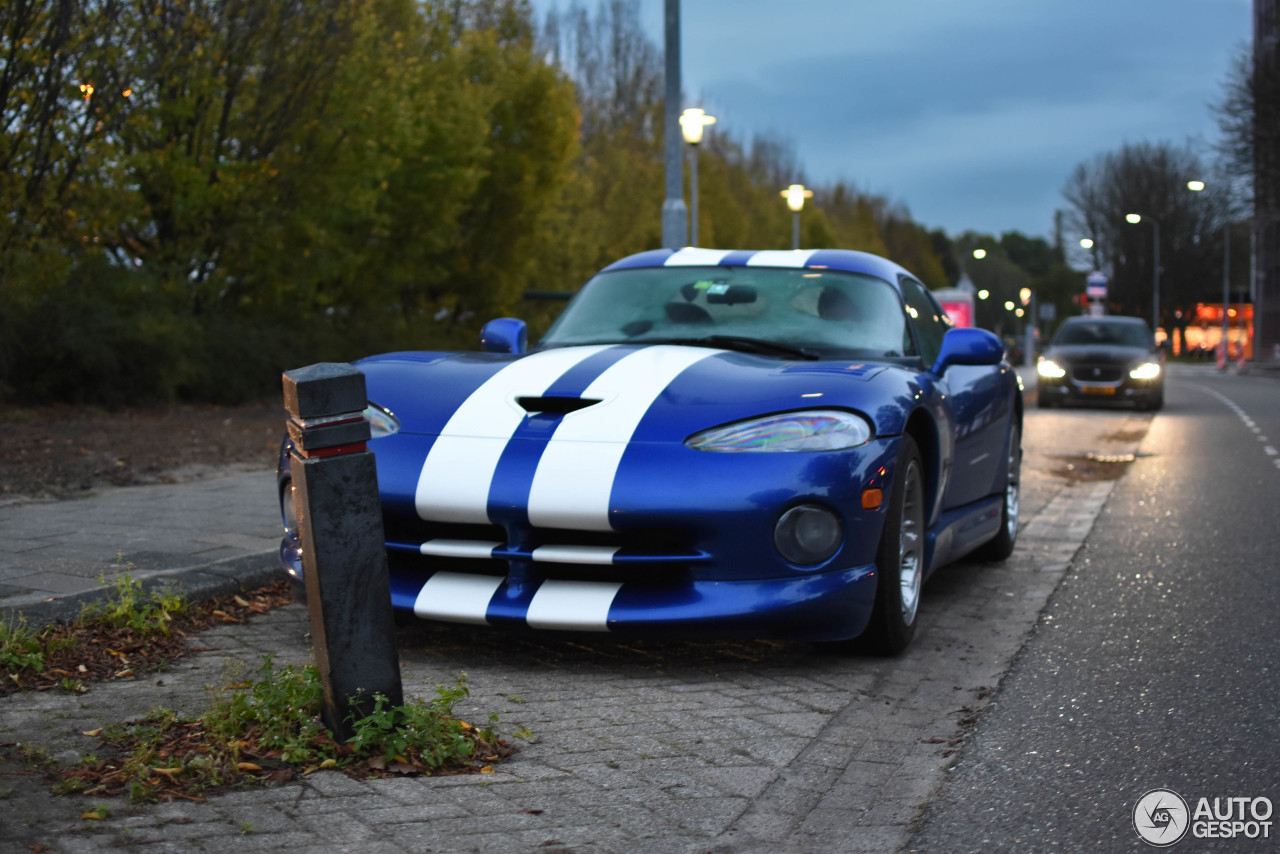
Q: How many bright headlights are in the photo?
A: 2